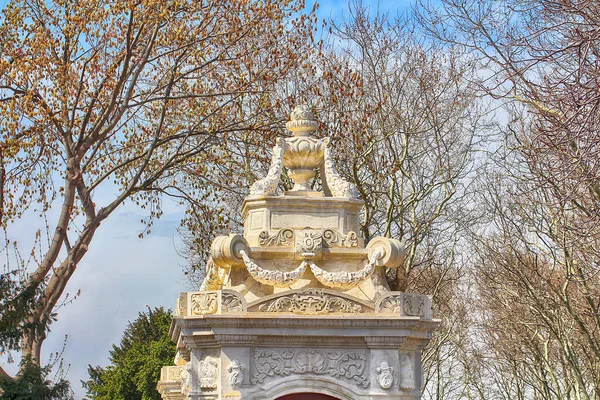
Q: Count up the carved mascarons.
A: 2